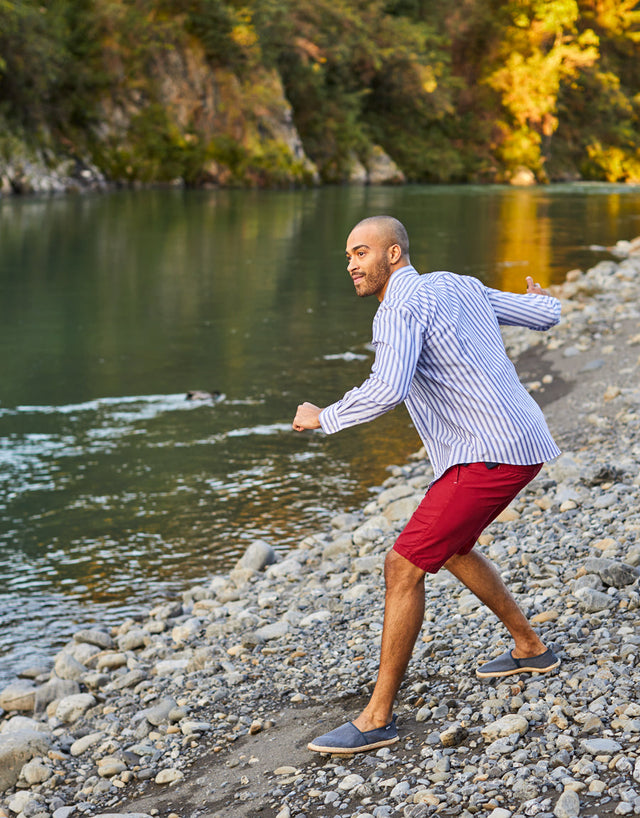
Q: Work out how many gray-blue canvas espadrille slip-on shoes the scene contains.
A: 2